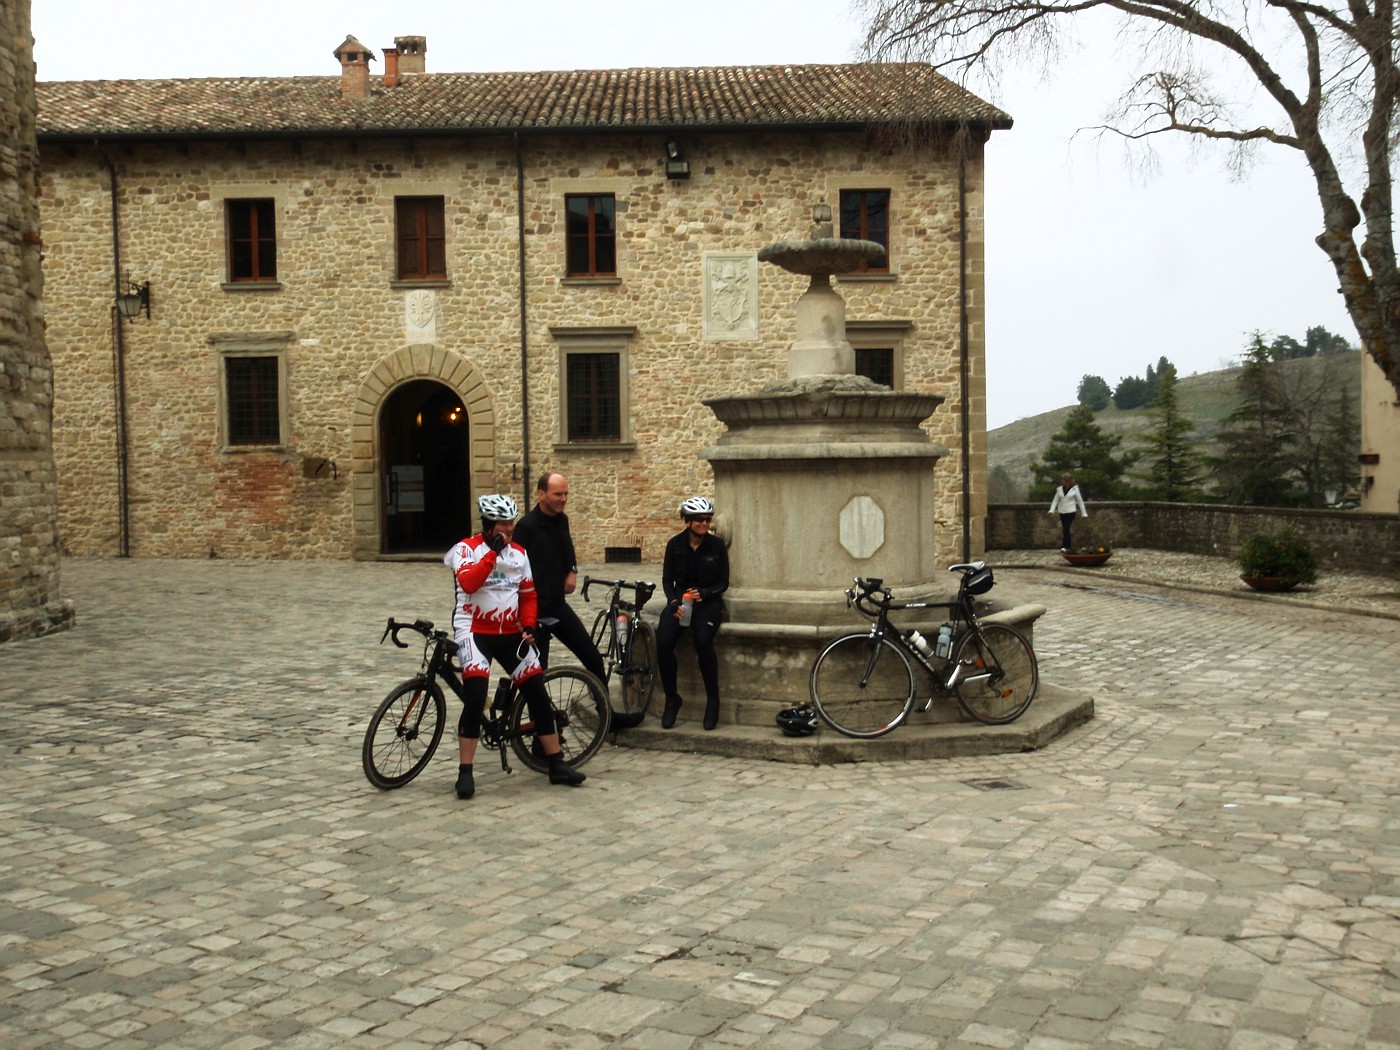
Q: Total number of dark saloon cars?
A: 0